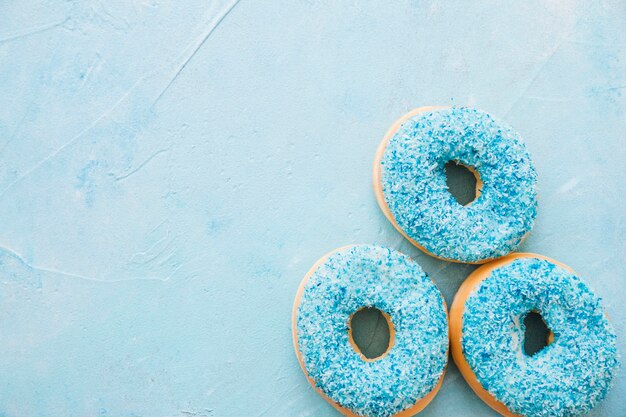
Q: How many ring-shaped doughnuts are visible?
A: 3